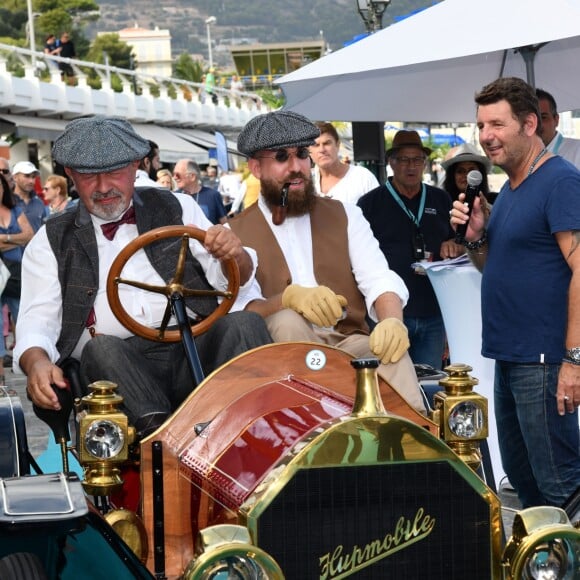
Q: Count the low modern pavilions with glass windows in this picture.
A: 1